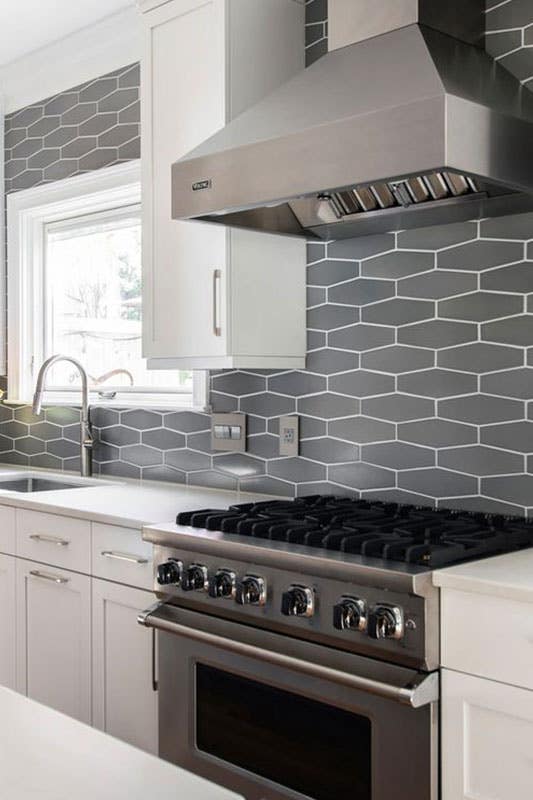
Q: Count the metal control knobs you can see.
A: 7